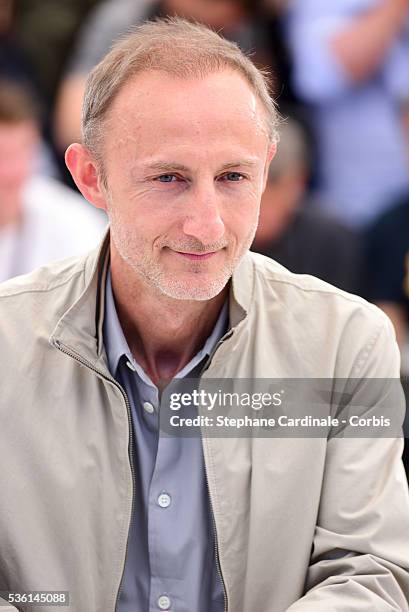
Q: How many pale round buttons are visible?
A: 4